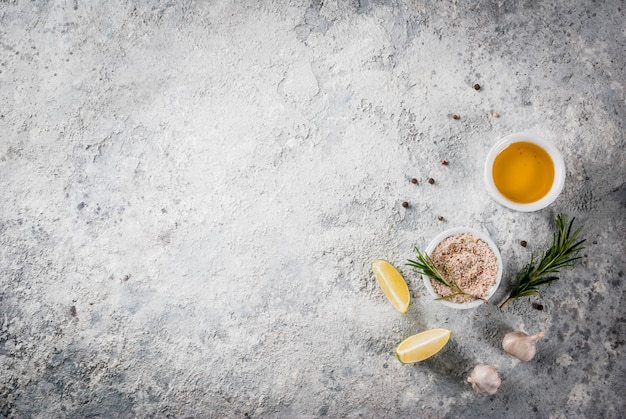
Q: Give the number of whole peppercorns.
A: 10